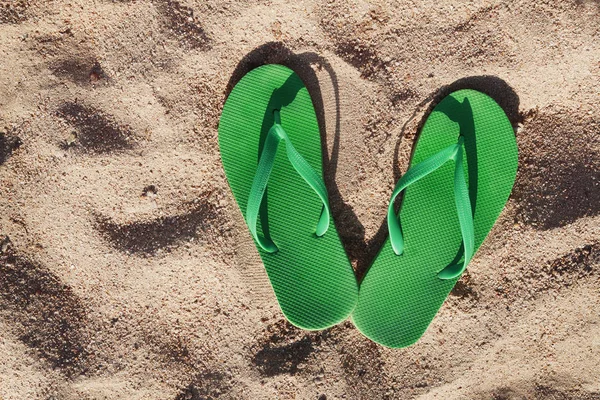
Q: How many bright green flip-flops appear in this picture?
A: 2